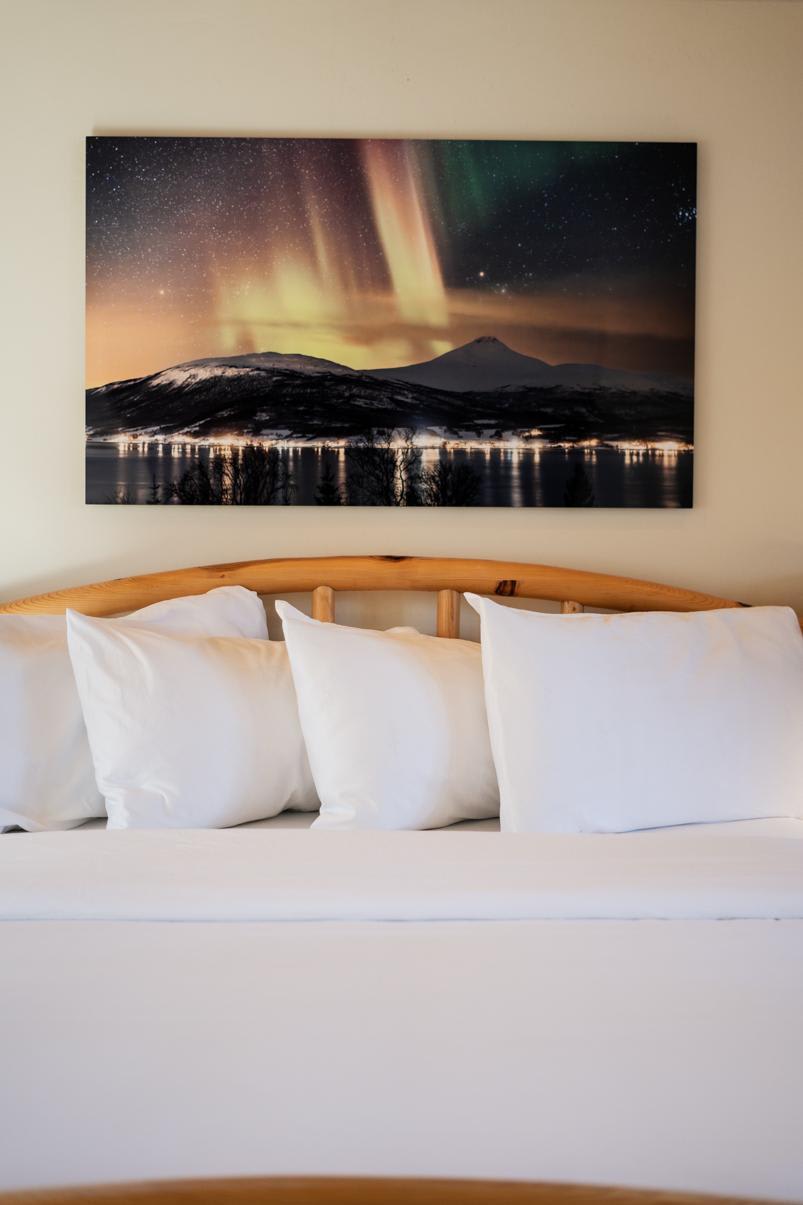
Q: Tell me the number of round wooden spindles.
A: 3